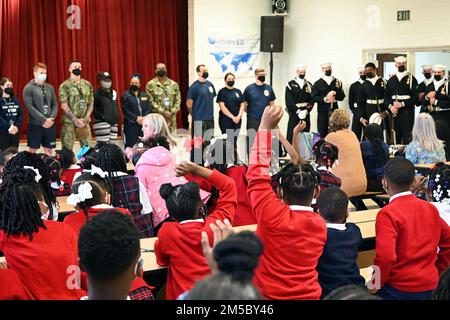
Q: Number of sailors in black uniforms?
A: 7